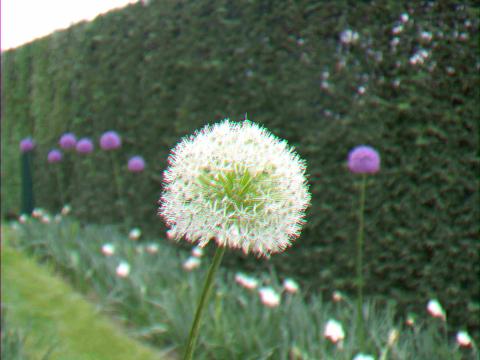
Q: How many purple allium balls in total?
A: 7